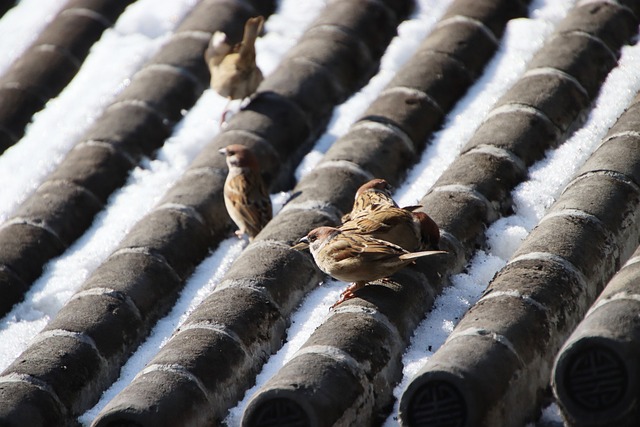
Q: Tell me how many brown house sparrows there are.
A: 5